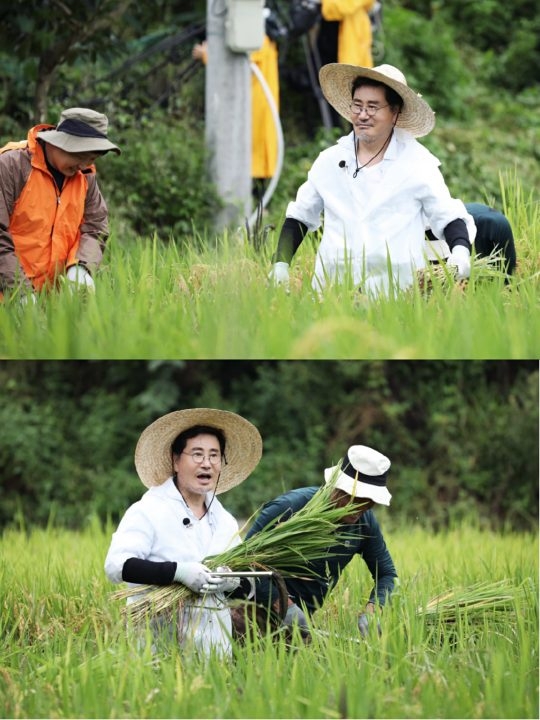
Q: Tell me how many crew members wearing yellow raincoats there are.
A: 2